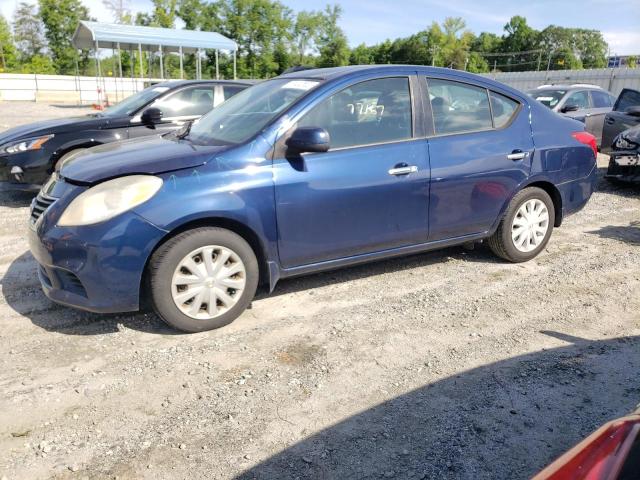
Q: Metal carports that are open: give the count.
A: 1